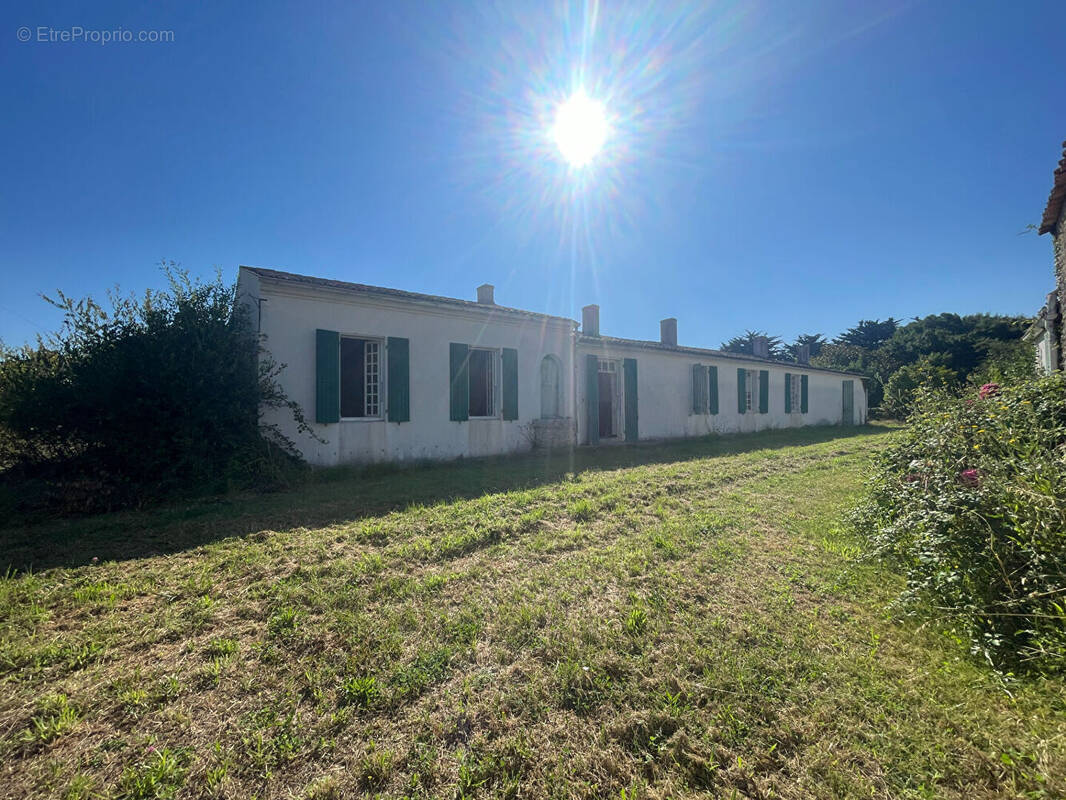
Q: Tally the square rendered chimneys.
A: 5